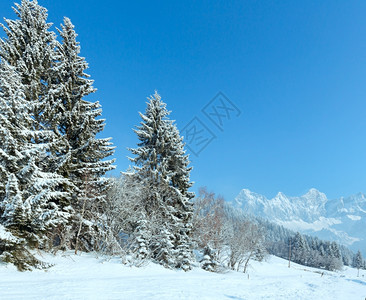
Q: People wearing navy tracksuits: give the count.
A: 0